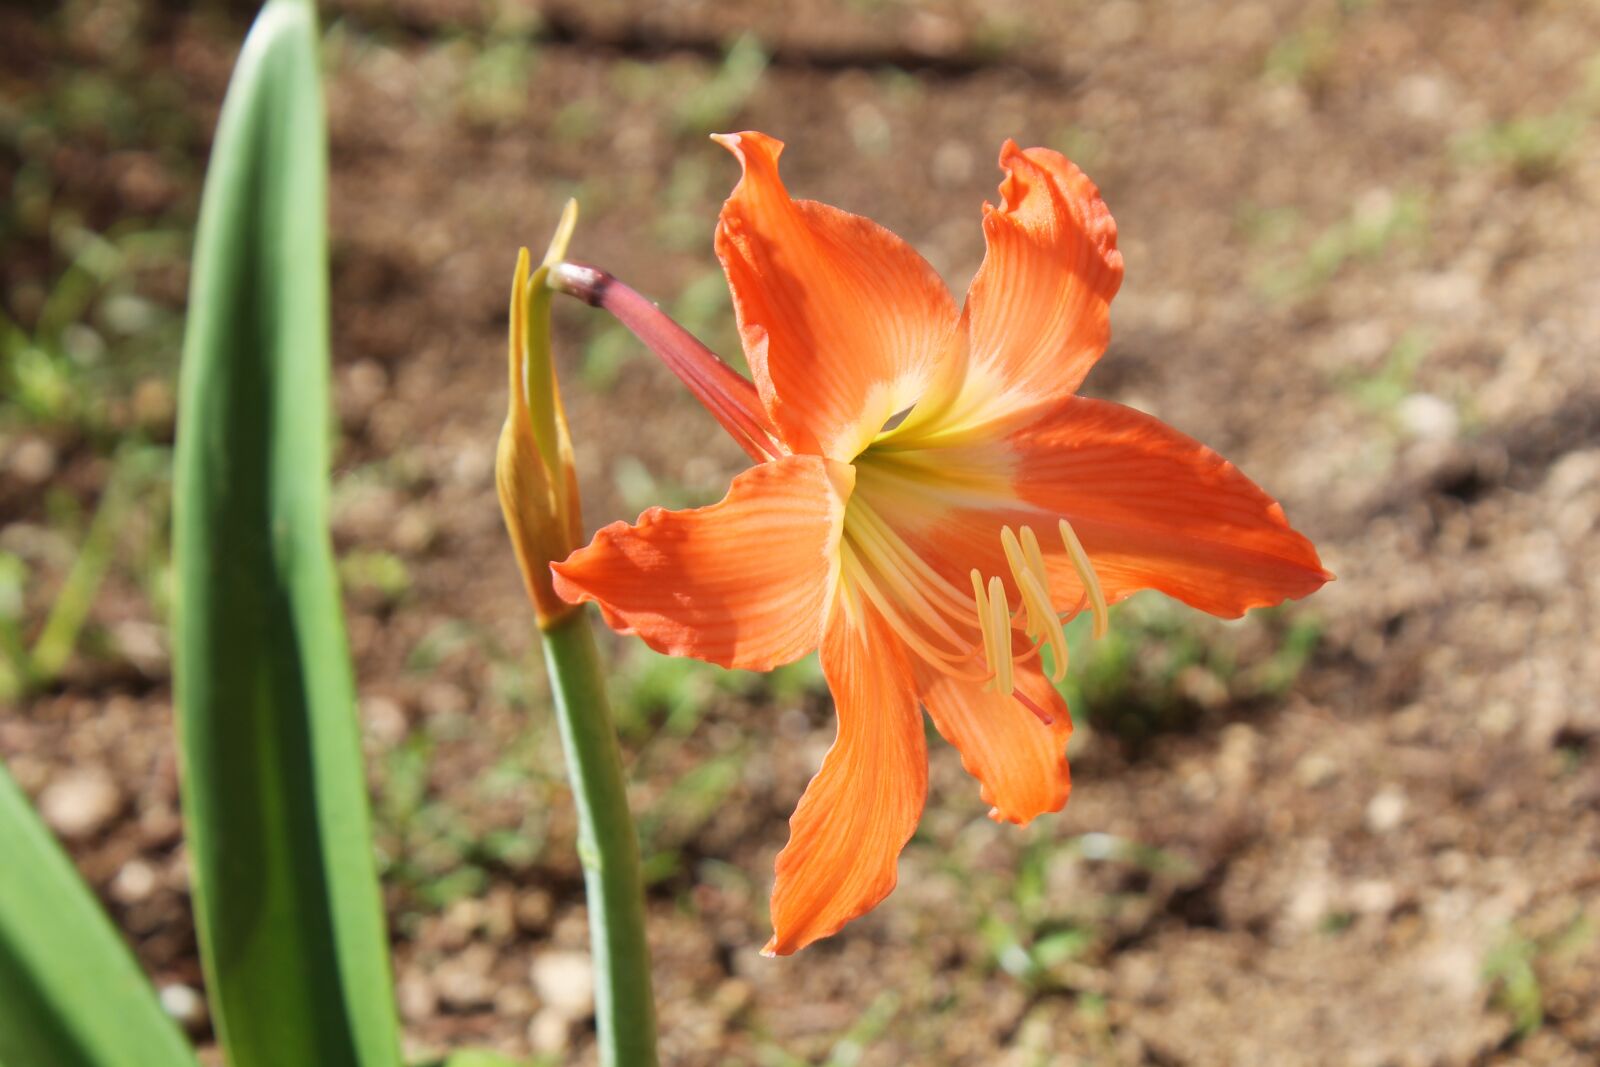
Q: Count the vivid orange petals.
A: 6